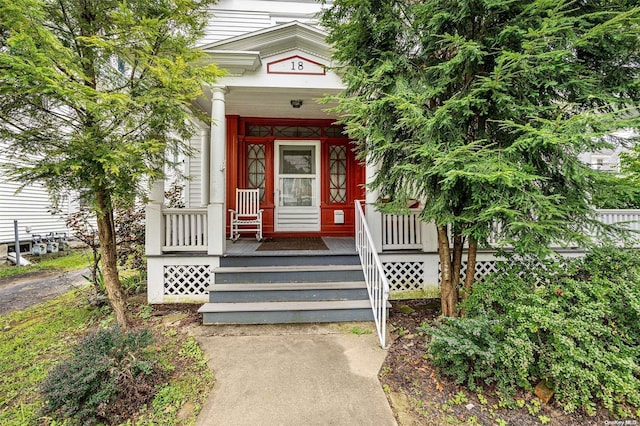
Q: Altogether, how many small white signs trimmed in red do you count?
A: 1